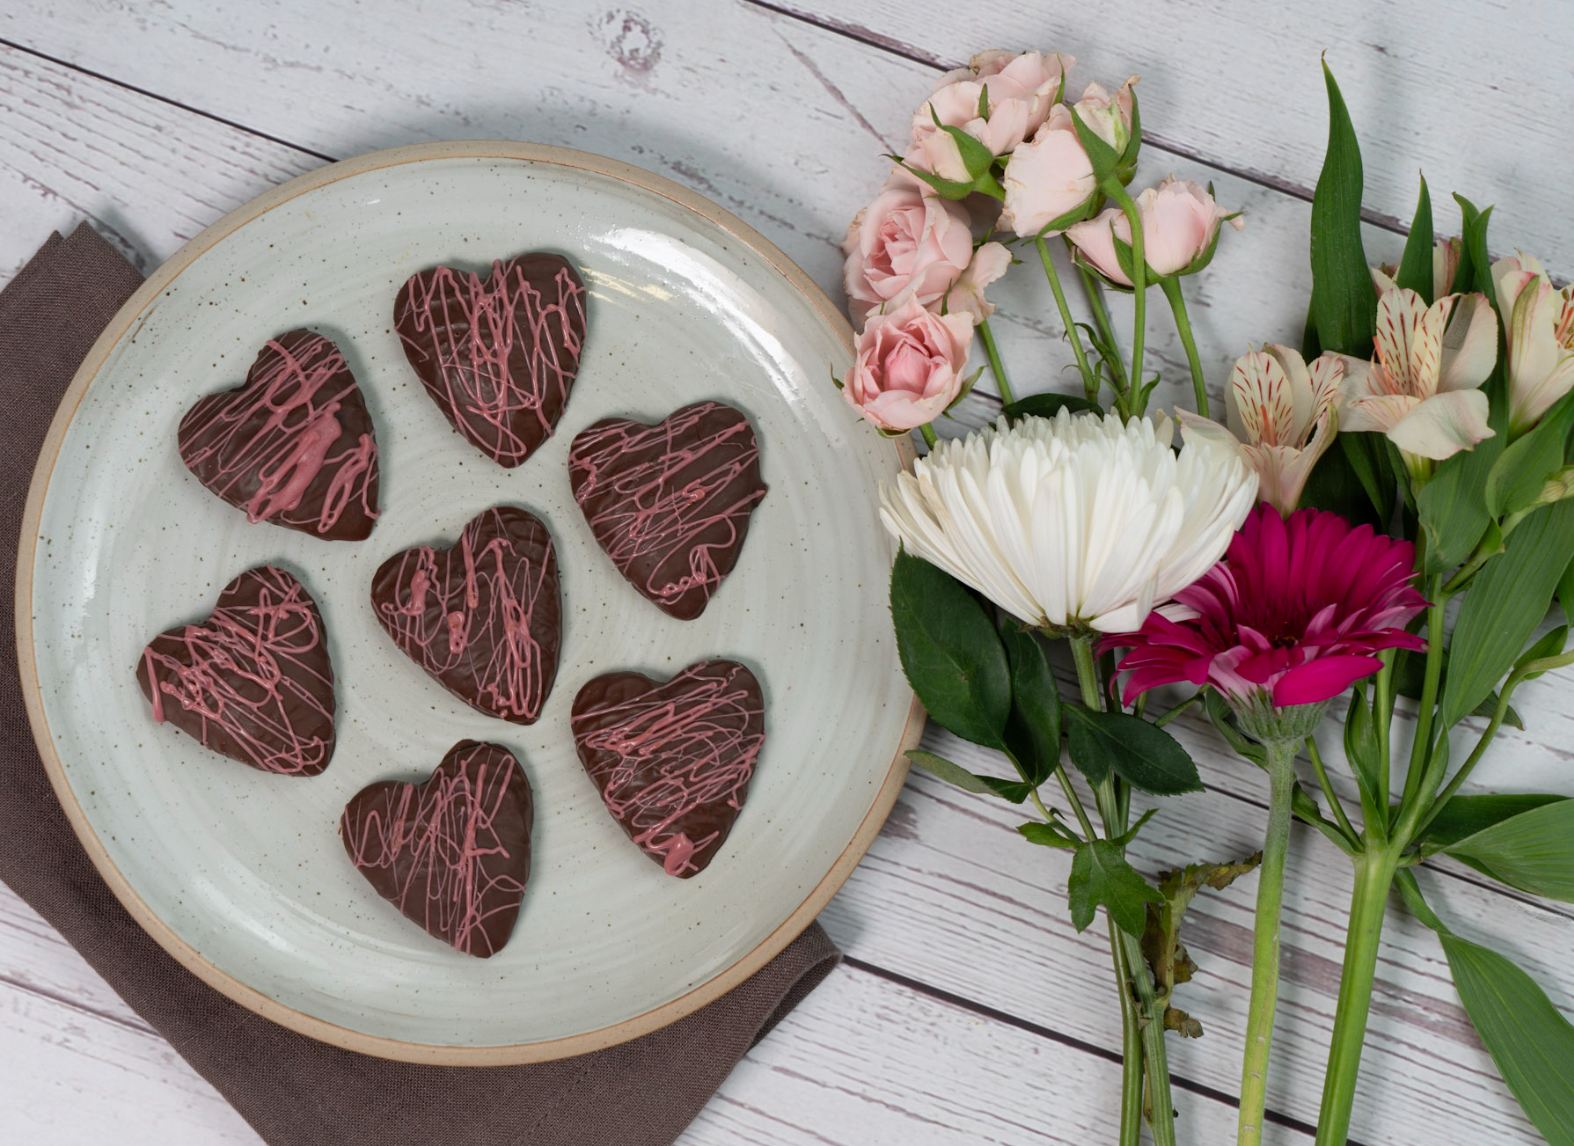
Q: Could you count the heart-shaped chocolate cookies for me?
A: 7